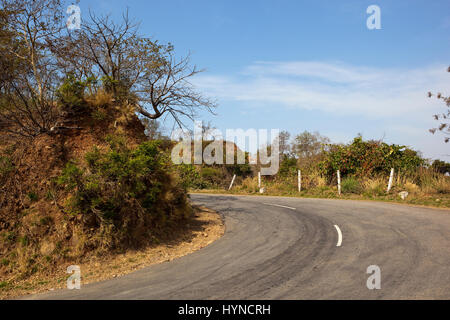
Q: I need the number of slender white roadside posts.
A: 5